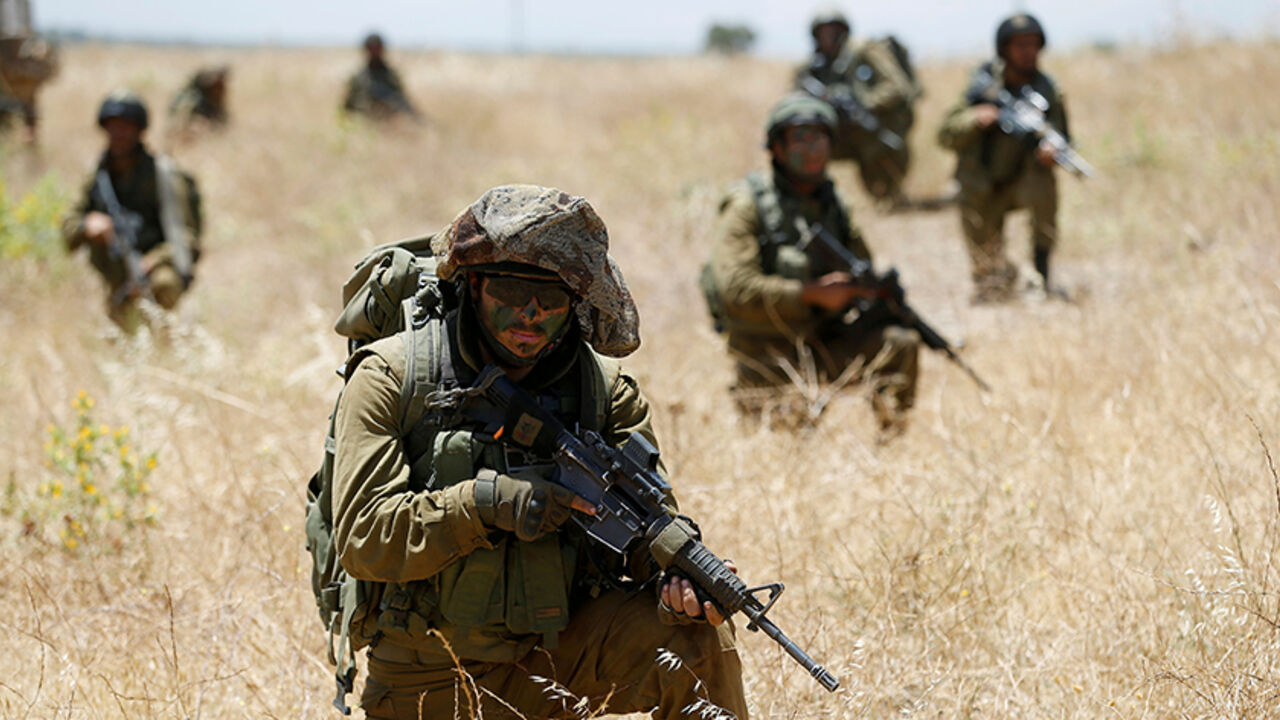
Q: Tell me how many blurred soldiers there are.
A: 6